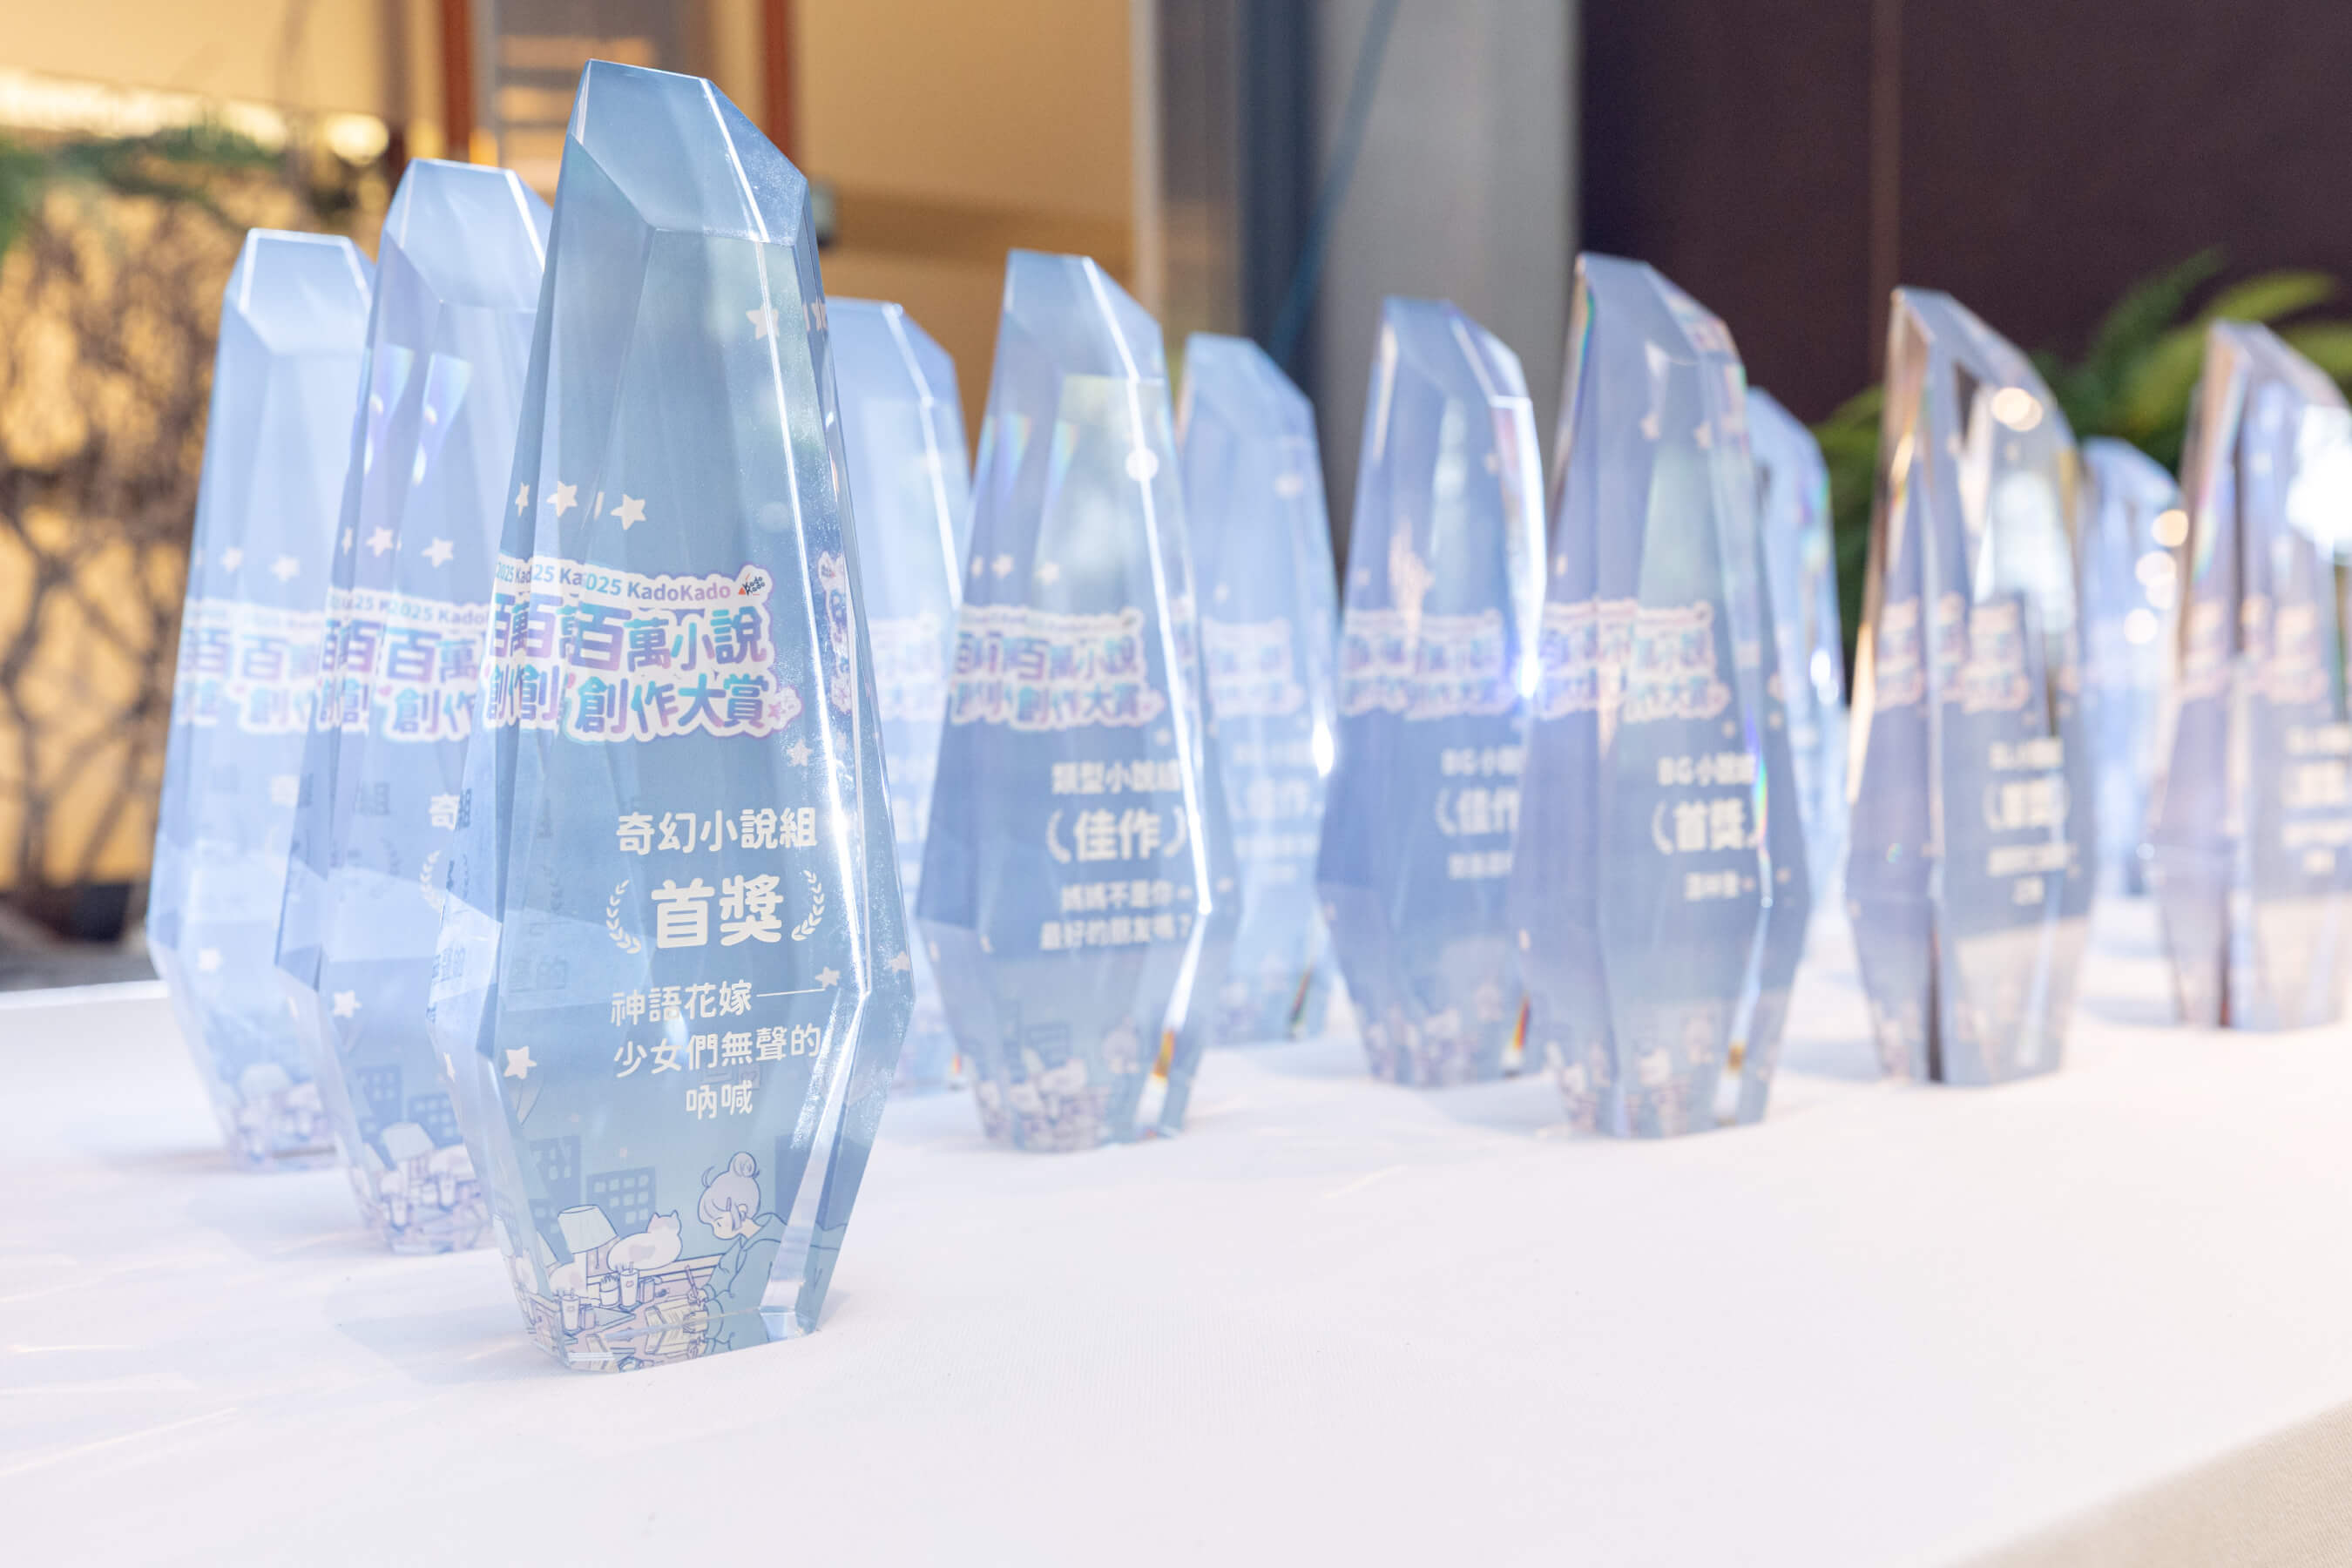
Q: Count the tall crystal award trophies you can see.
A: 12